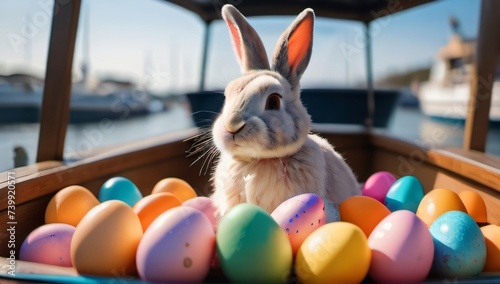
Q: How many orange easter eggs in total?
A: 8